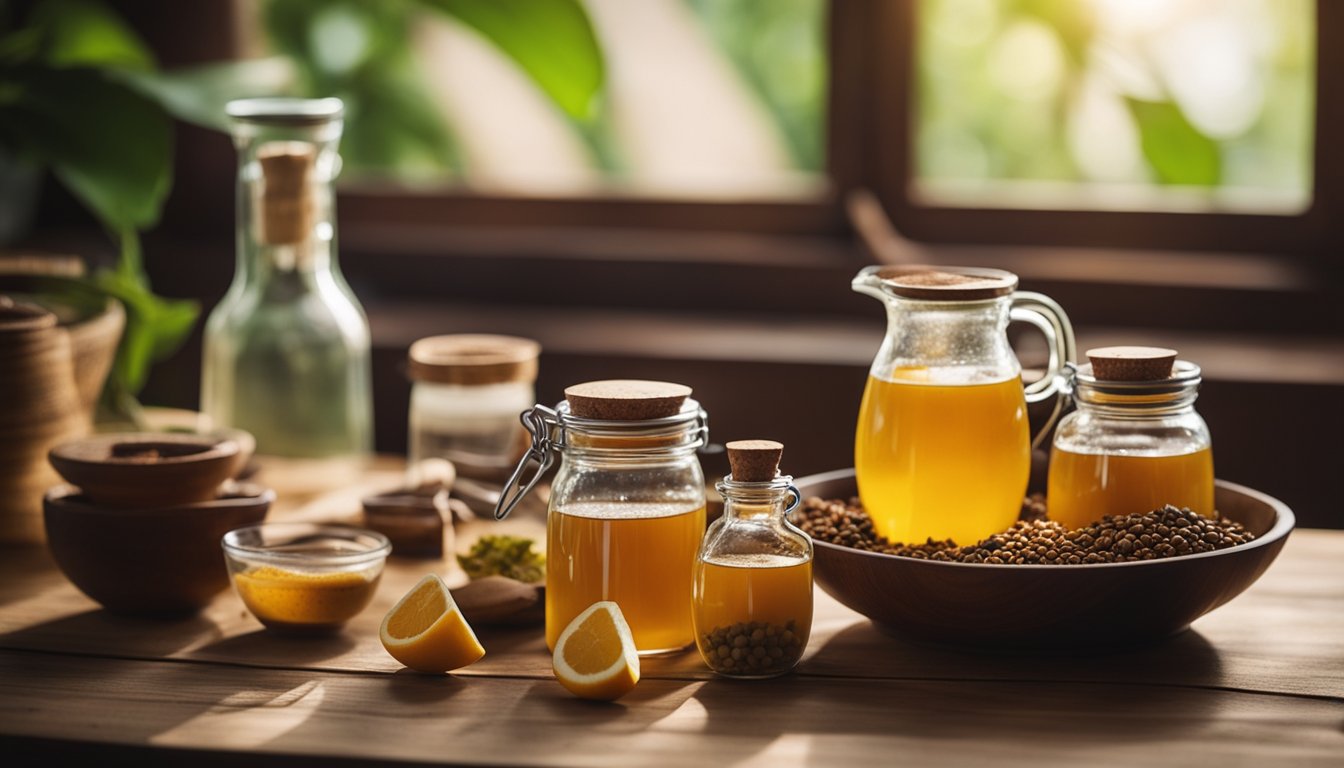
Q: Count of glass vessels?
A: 7